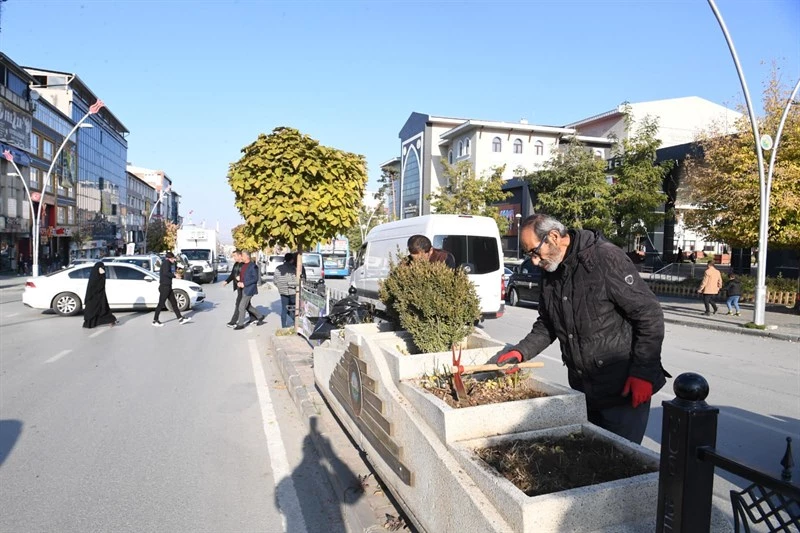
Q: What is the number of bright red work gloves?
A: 2